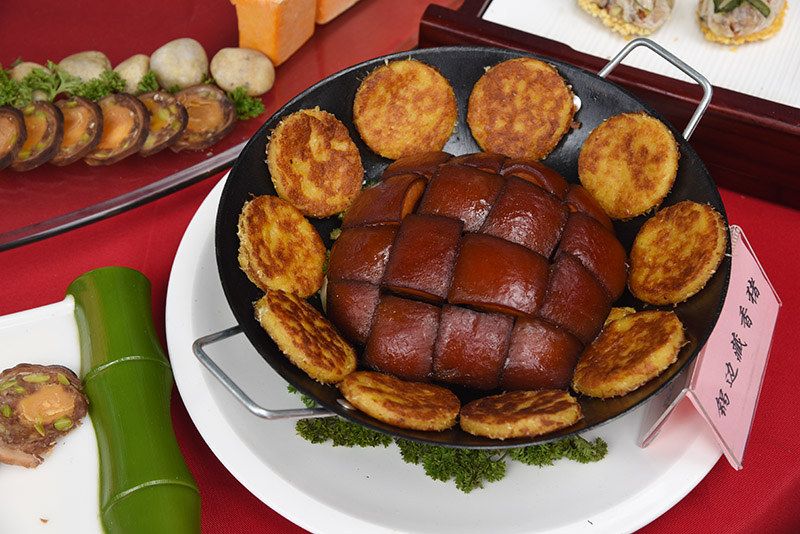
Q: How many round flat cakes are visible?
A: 10